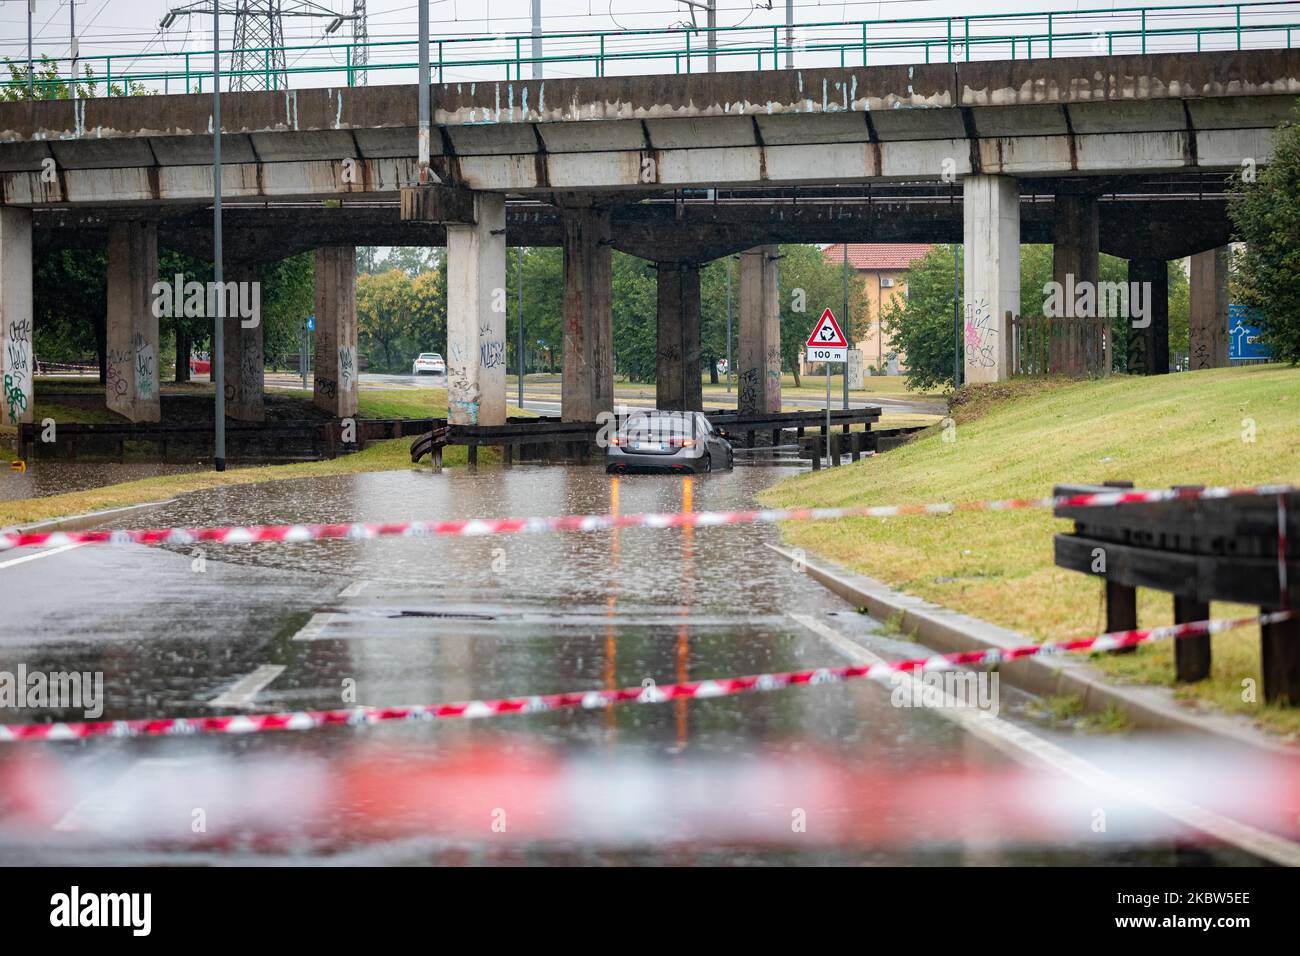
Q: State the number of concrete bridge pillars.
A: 12